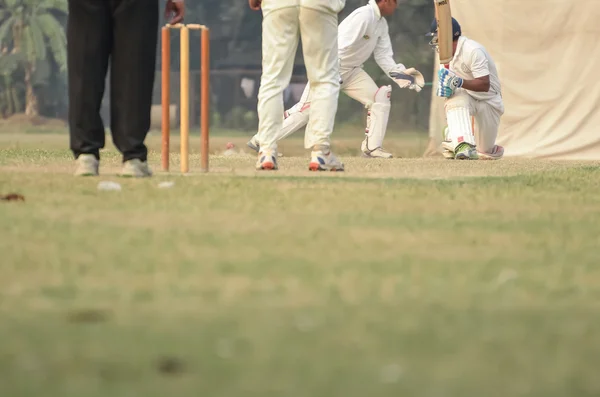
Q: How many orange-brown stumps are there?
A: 2